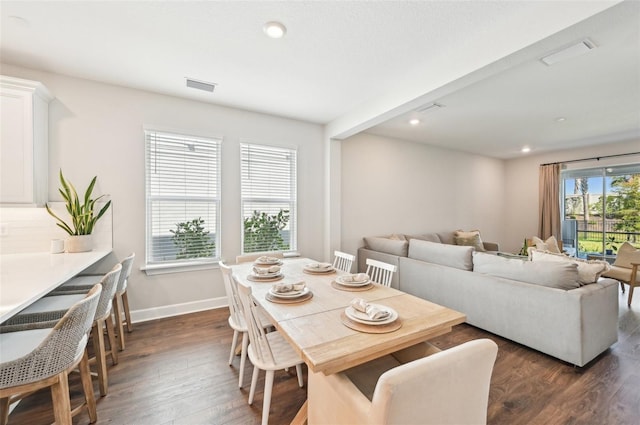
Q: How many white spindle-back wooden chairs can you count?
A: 4